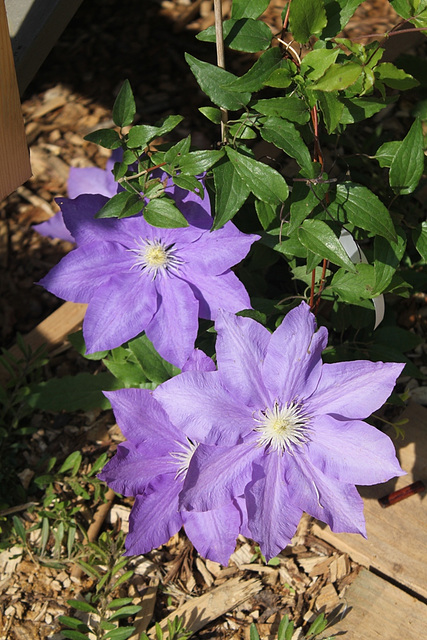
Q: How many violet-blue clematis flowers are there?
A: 4